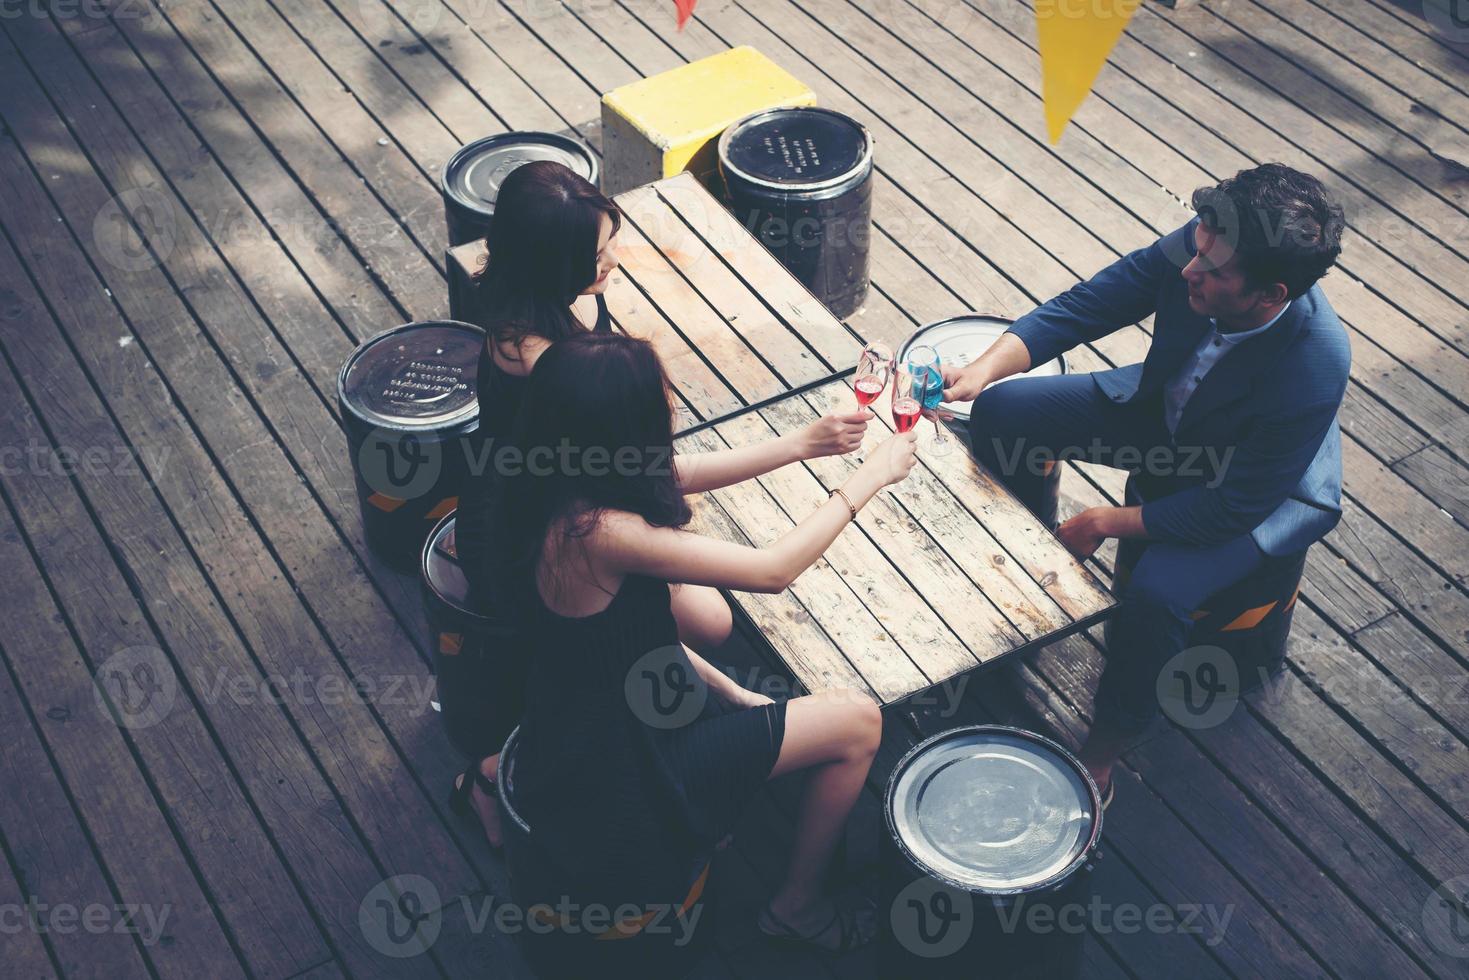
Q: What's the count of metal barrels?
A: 8